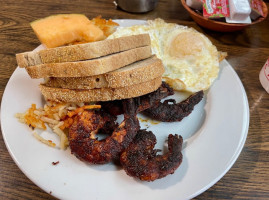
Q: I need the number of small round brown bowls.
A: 1